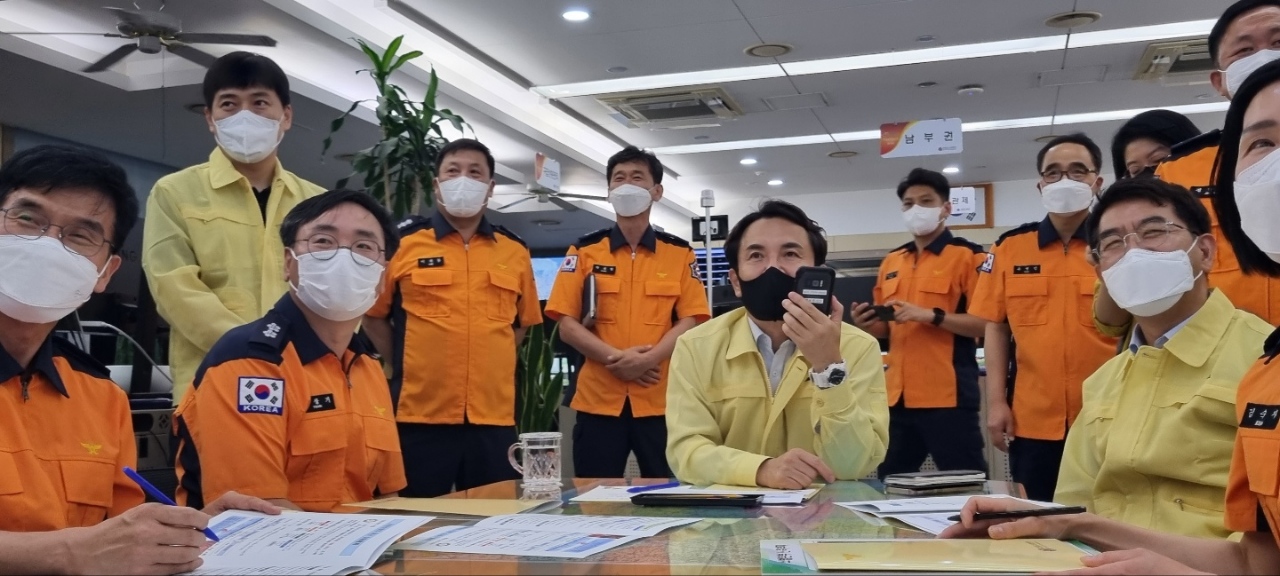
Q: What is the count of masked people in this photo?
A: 12